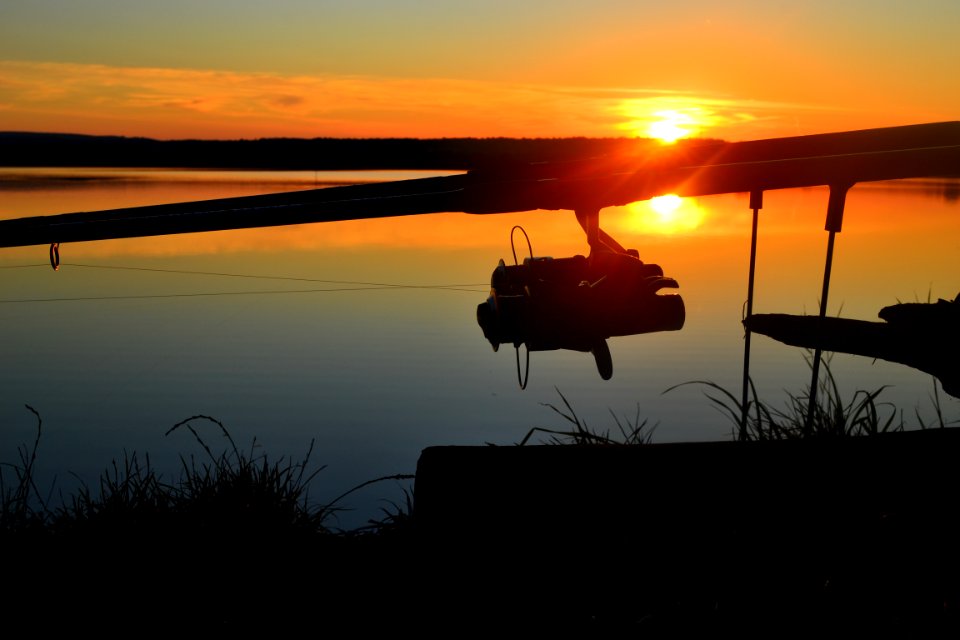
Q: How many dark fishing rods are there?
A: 2